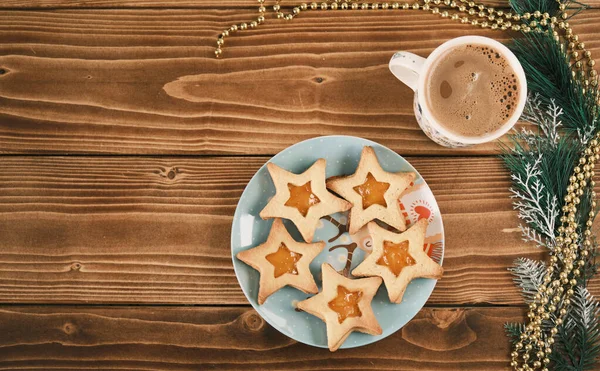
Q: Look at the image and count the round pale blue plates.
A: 1